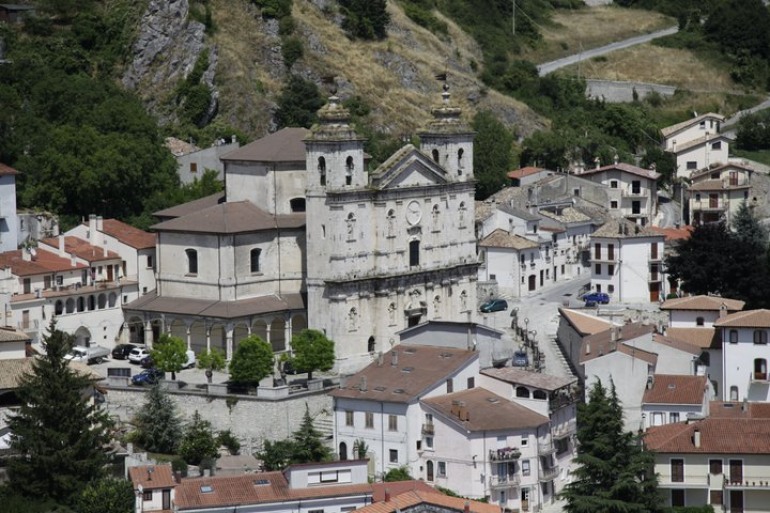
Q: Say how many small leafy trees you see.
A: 4